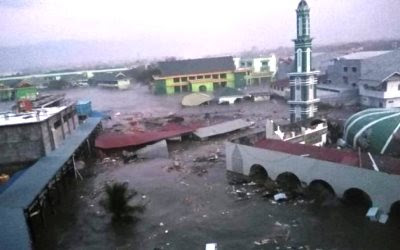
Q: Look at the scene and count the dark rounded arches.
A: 5